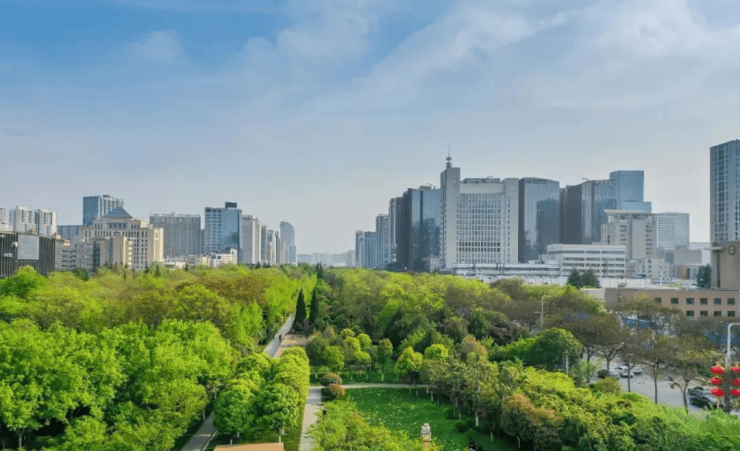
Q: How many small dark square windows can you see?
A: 10